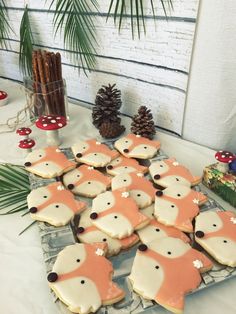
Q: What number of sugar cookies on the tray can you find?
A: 15